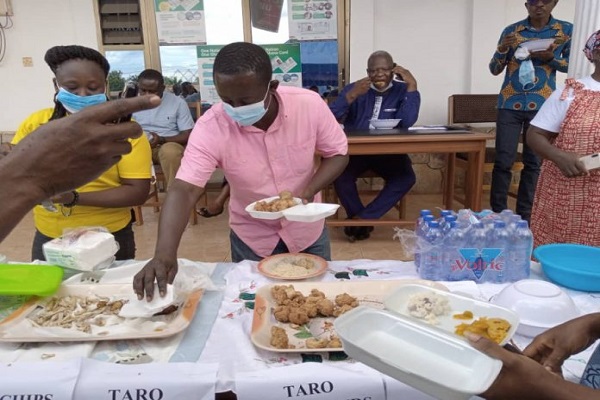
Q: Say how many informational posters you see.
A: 4